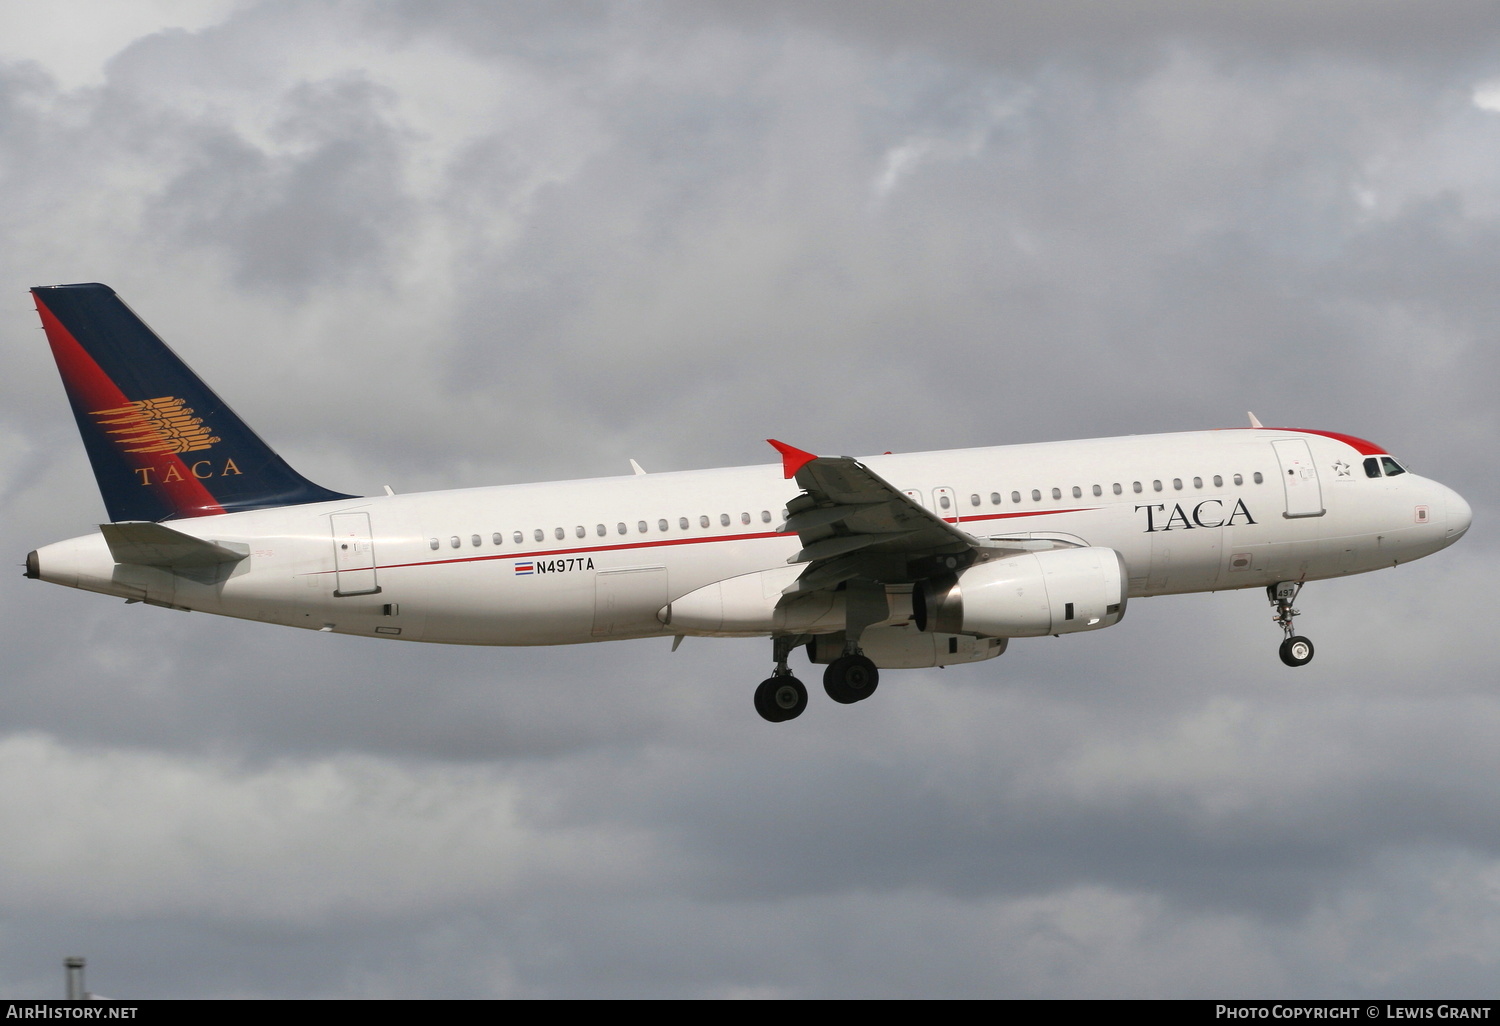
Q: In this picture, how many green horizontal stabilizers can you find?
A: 0